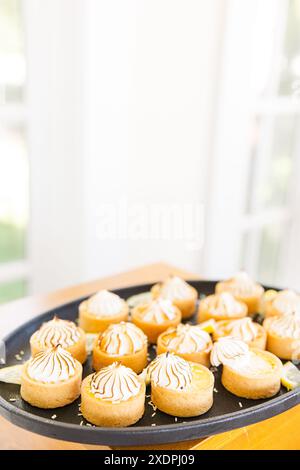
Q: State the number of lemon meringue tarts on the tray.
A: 15